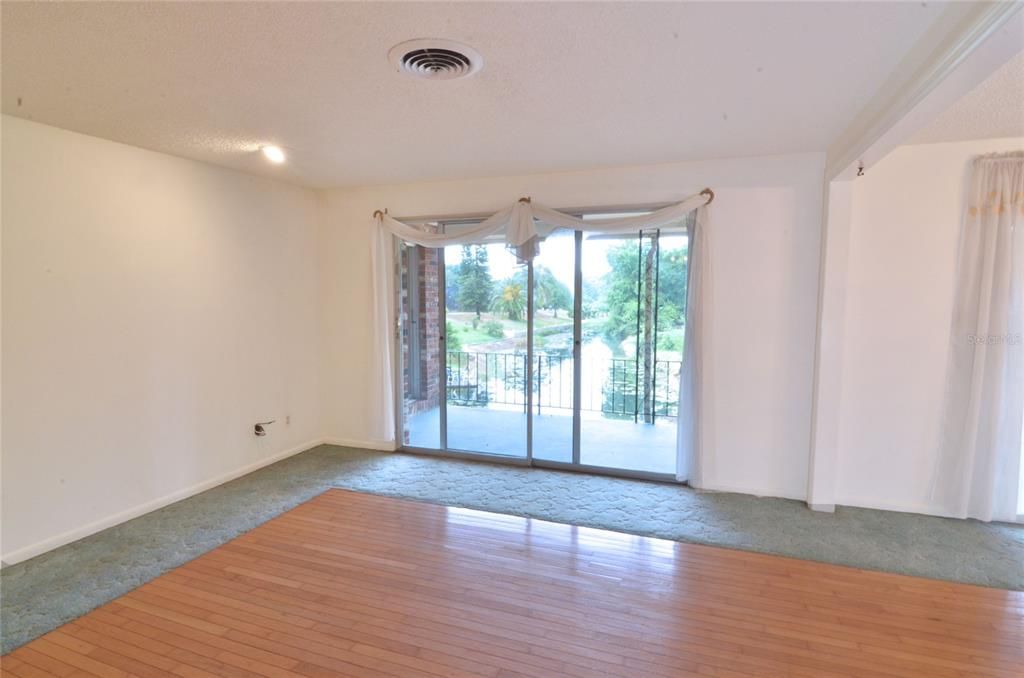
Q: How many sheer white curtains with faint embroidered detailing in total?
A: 1